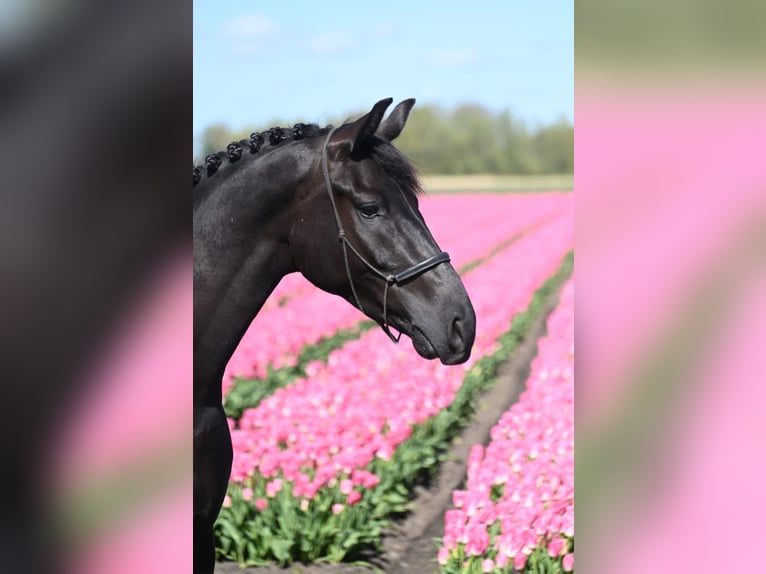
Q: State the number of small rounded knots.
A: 6